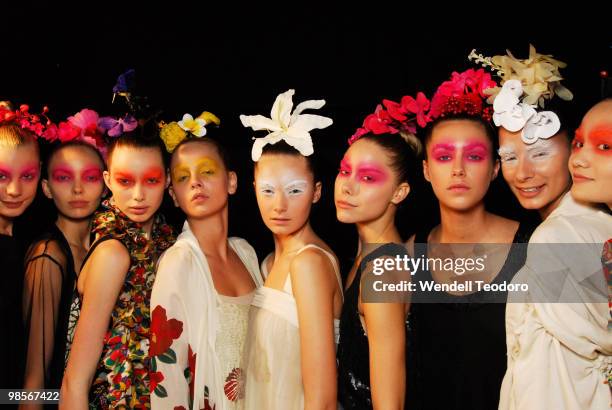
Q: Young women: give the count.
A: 9